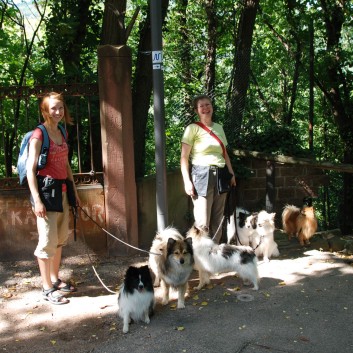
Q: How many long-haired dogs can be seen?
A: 6